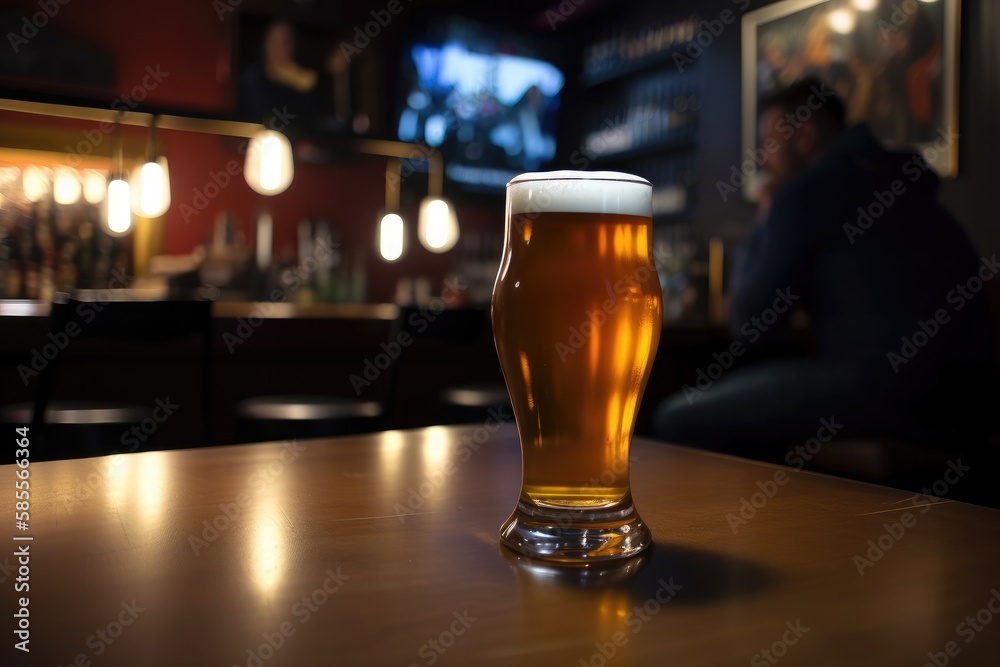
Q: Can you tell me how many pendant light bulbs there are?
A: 5